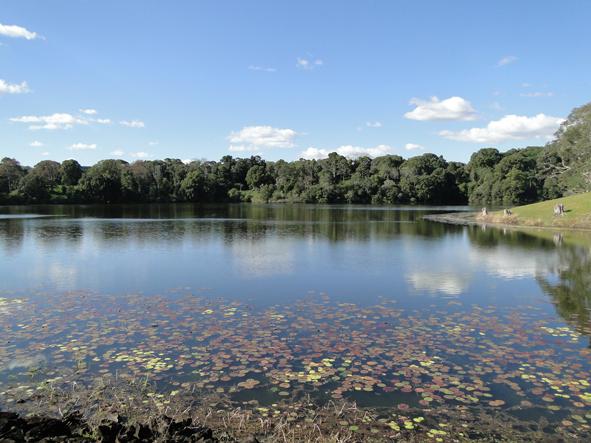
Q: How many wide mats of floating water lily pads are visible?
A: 1